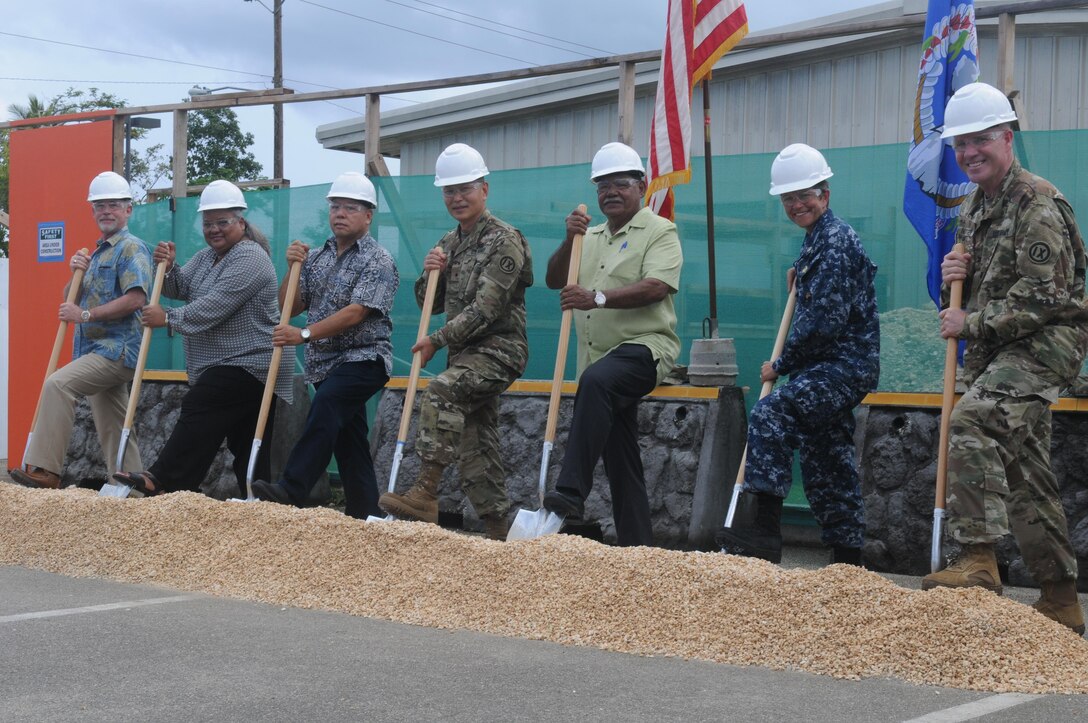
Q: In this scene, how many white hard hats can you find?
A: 7